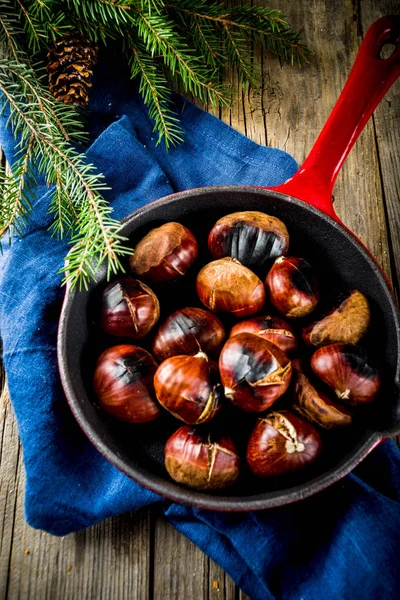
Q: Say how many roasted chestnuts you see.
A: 15